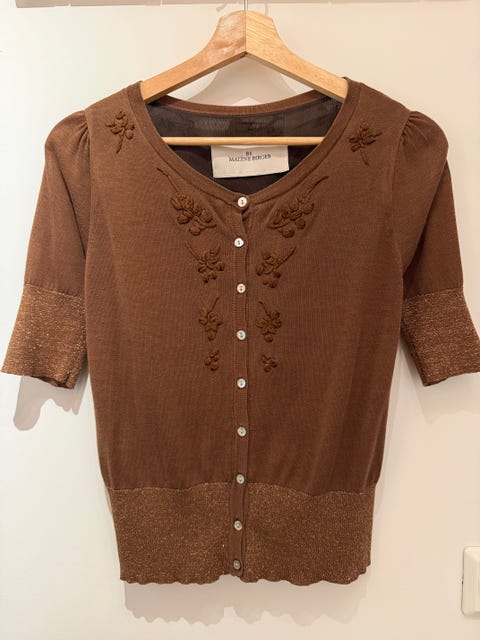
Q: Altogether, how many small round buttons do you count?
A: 9